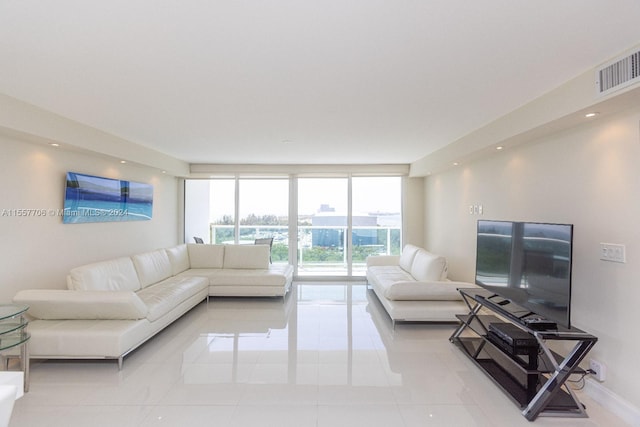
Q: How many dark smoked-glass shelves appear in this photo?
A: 3